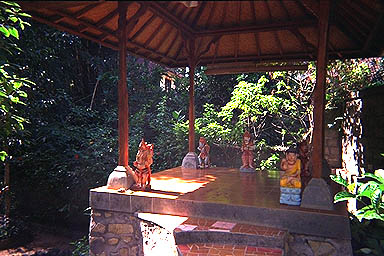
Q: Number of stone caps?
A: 3